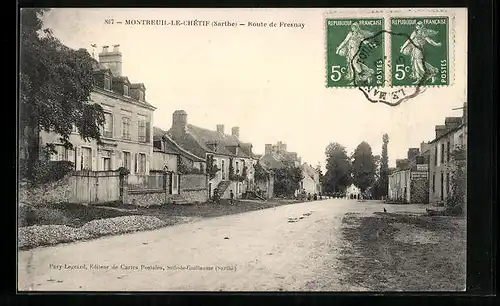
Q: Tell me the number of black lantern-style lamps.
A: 0